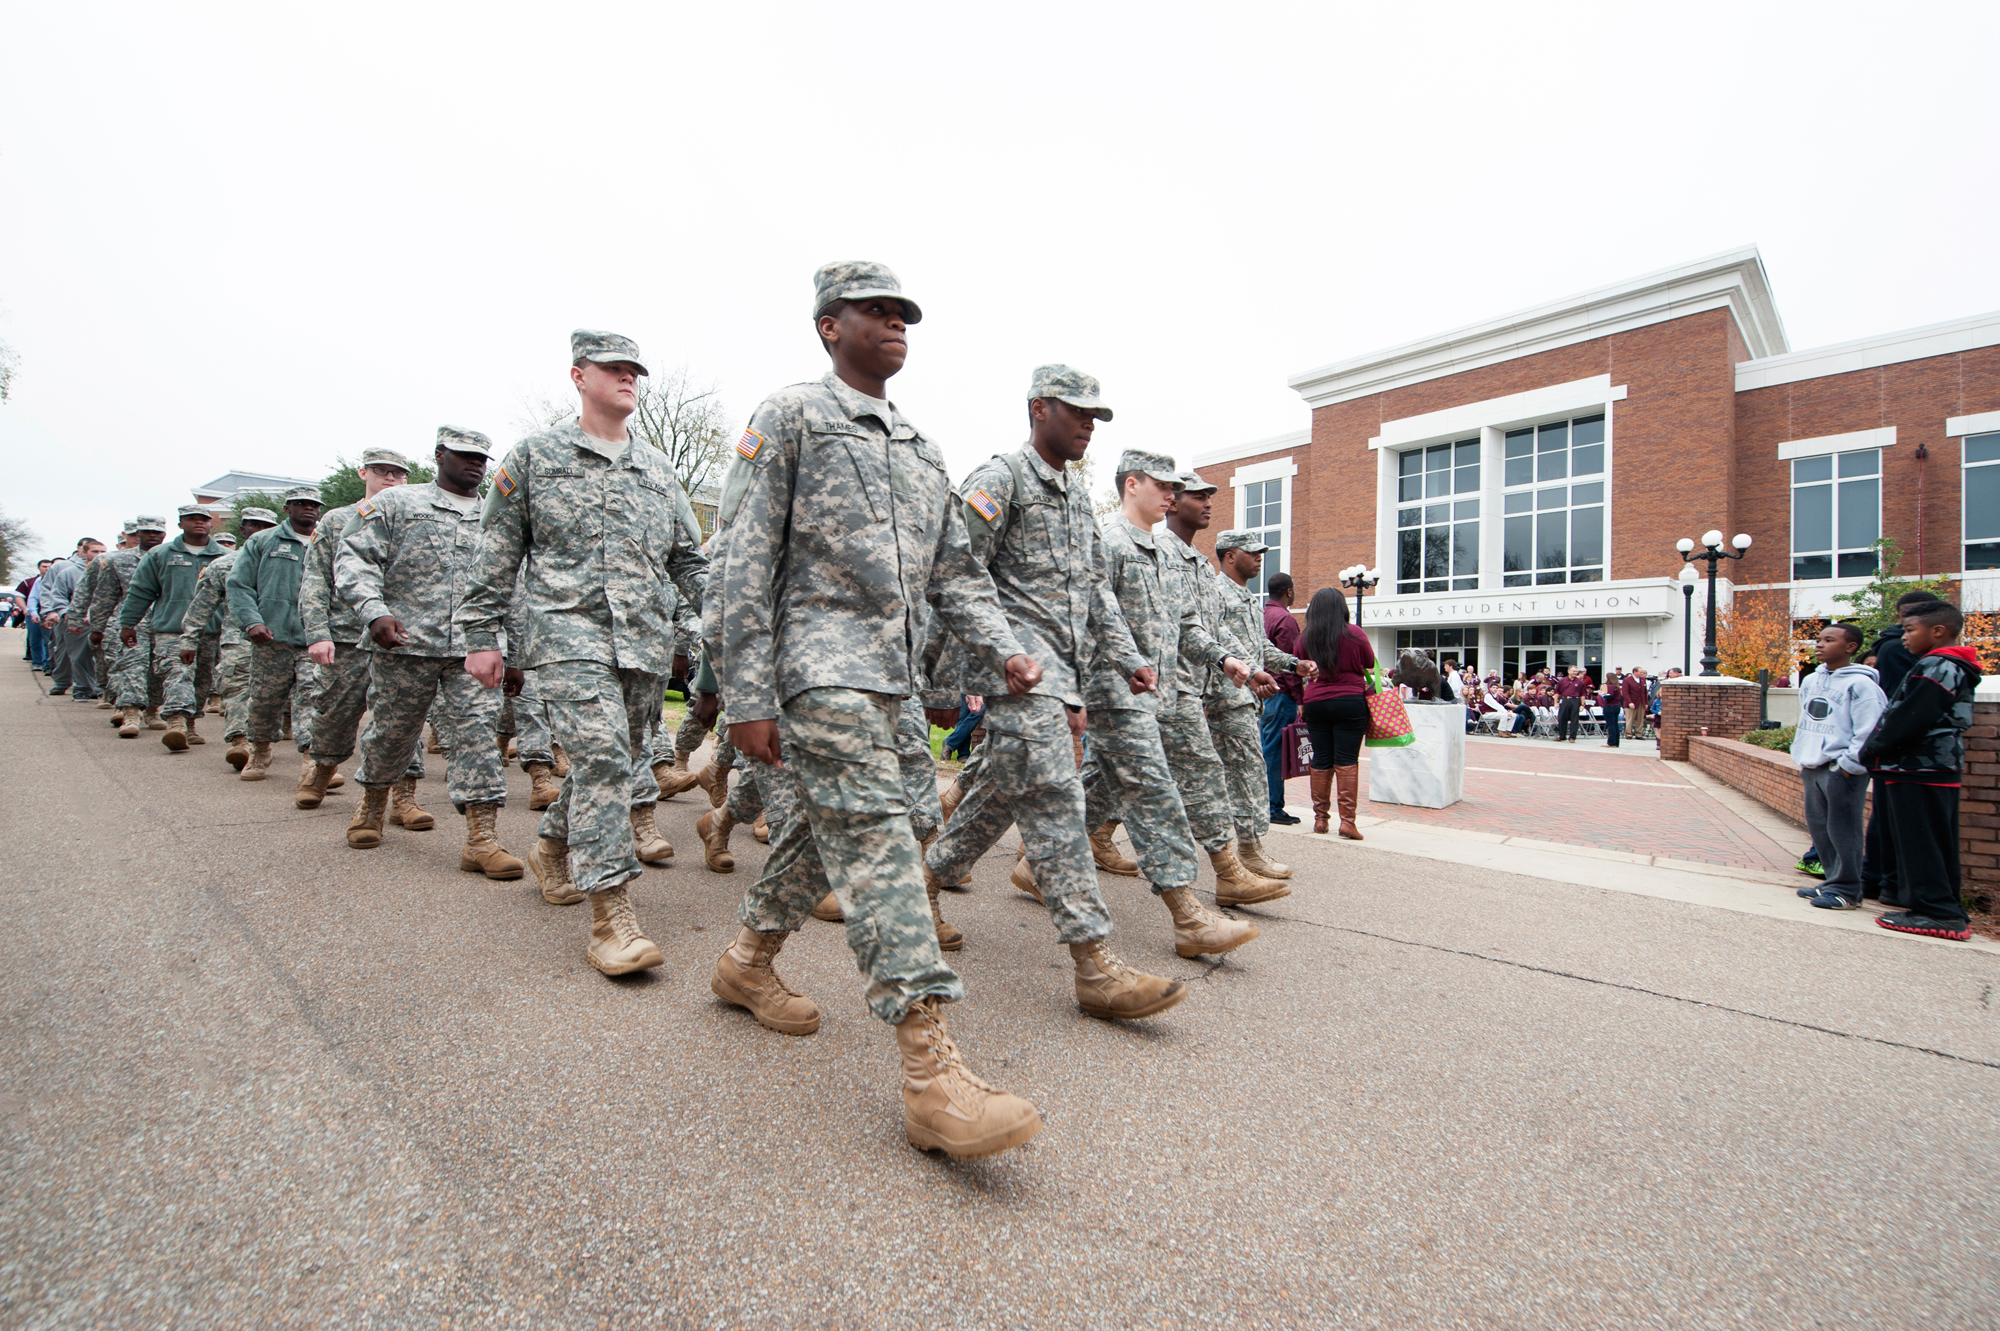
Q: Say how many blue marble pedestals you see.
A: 0